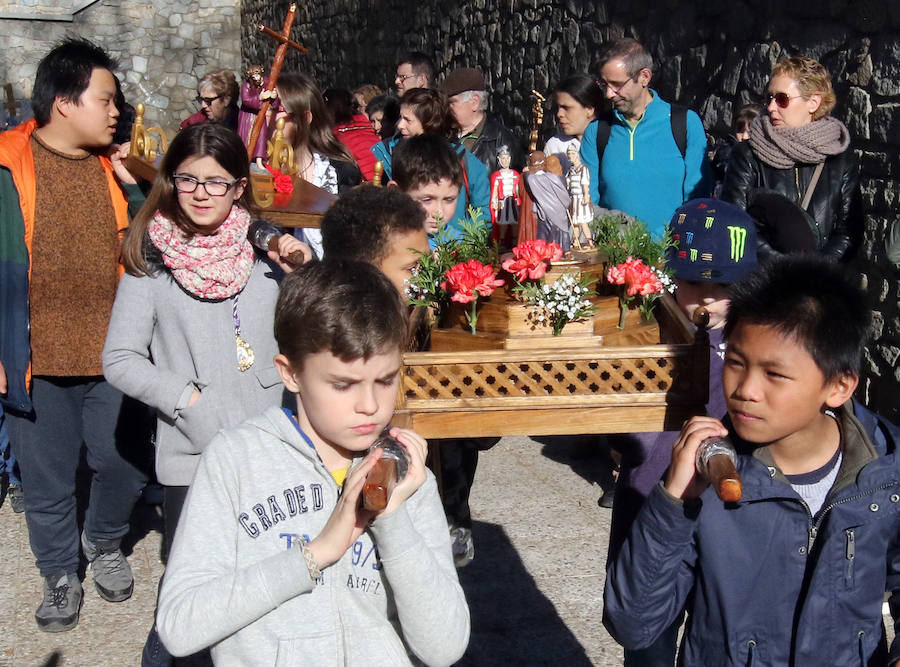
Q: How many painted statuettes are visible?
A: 5